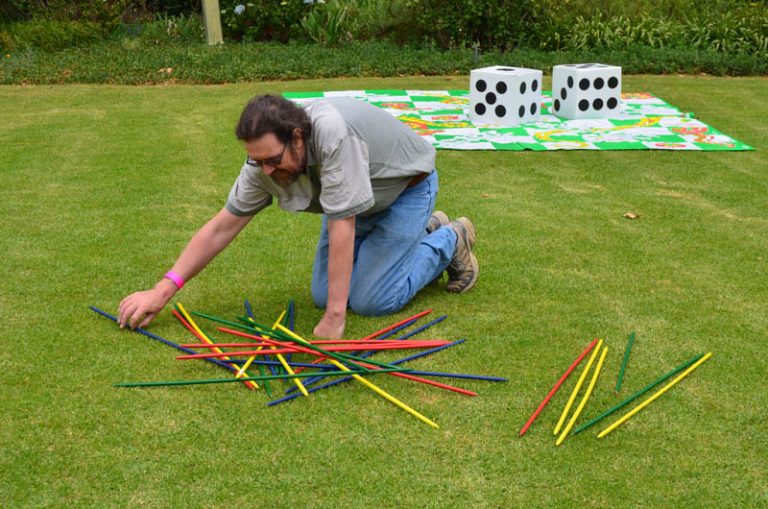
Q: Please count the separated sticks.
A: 6